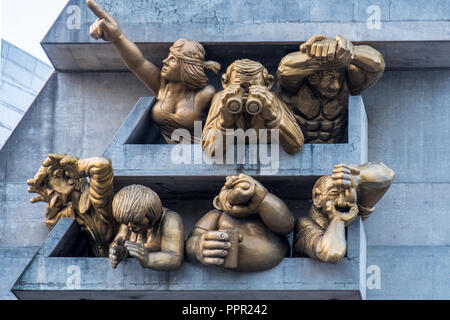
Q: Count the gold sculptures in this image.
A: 7